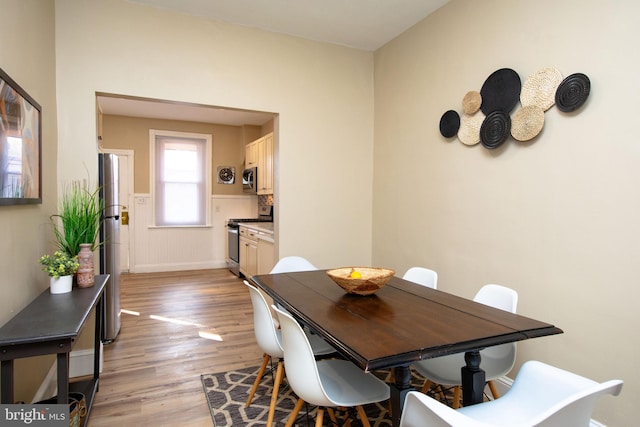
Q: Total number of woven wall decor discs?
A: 8